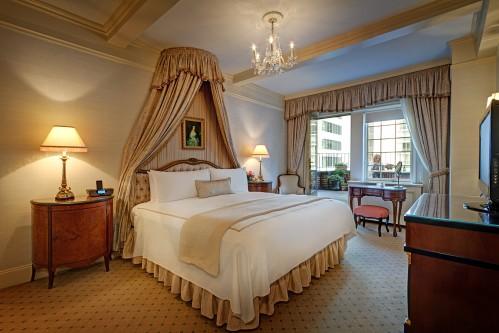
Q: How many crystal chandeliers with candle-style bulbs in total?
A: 1